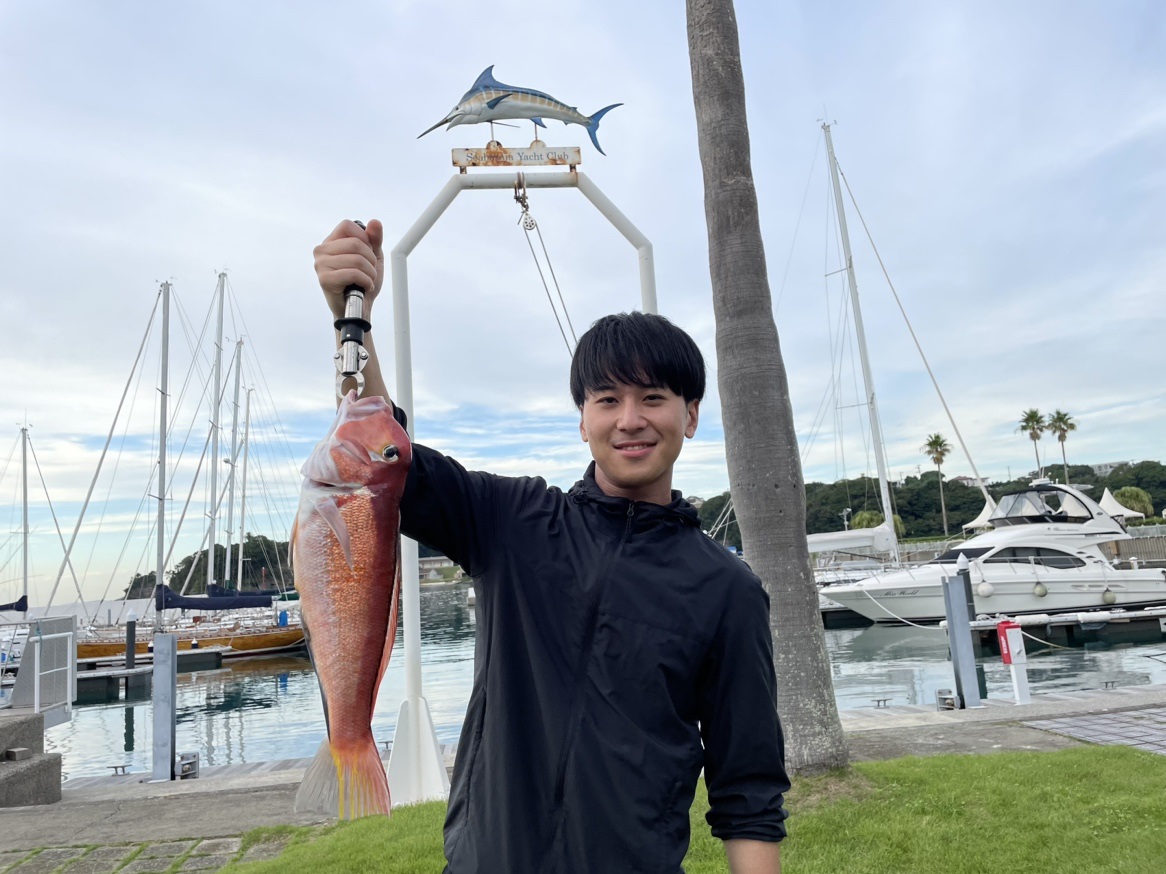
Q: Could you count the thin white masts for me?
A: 6